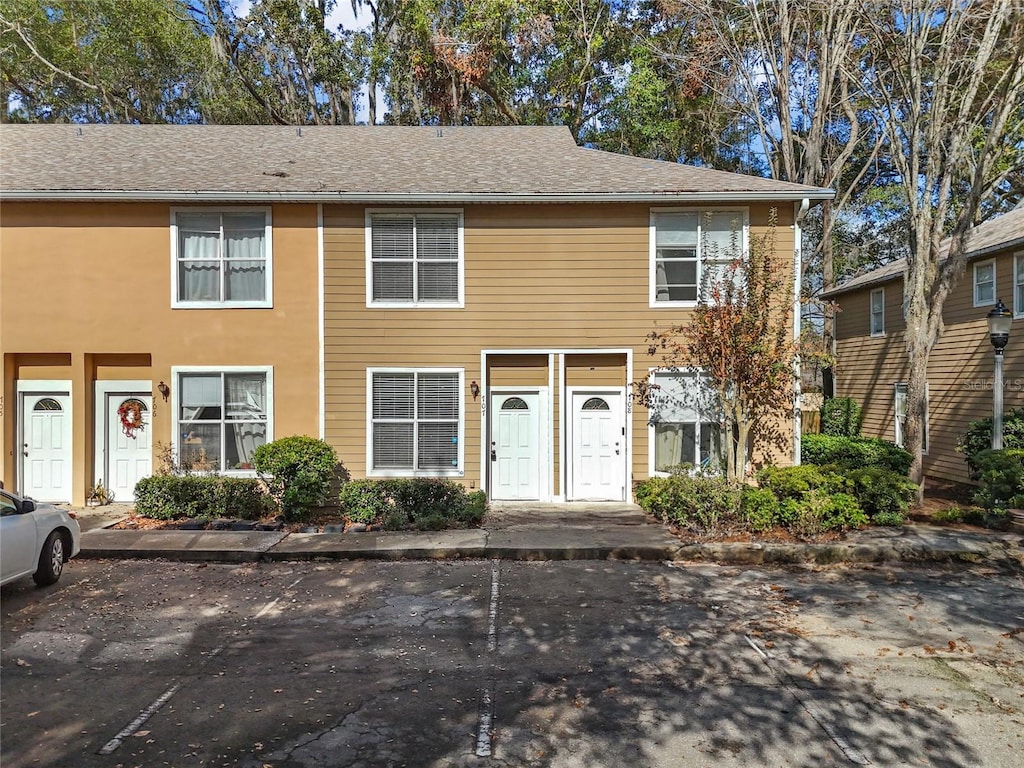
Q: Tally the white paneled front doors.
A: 4